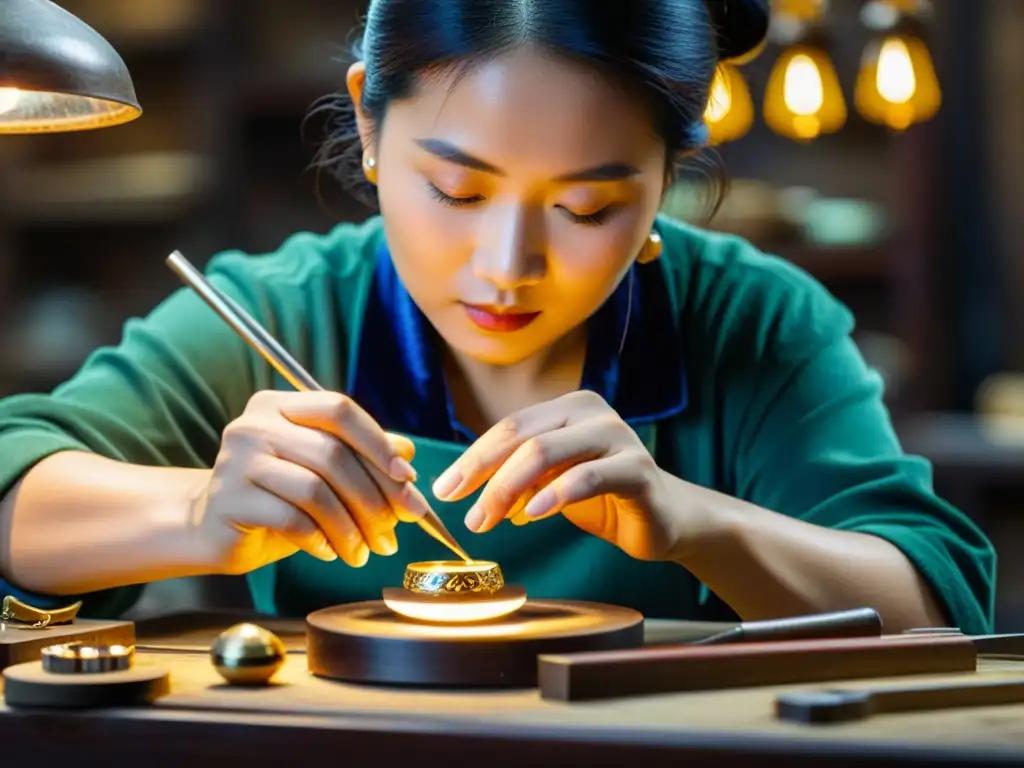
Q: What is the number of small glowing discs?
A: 1